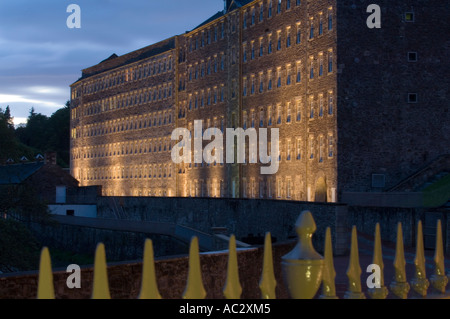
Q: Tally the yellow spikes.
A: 12